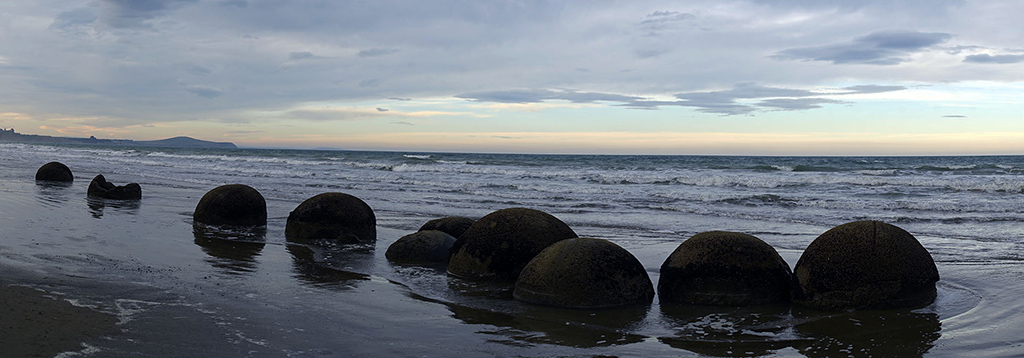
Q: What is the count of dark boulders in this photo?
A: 10